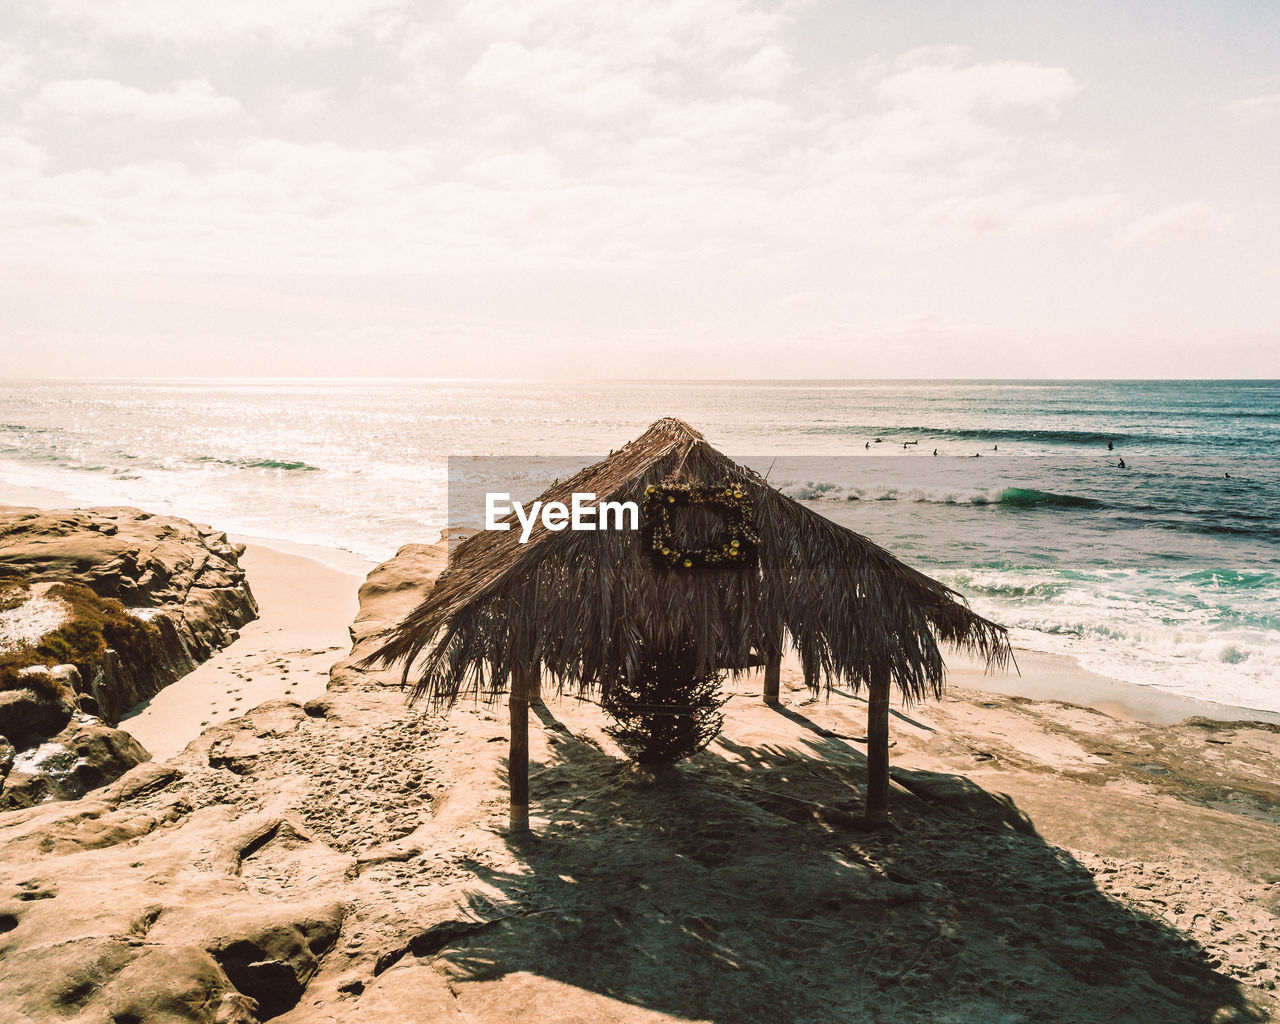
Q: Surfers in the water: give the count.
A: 10